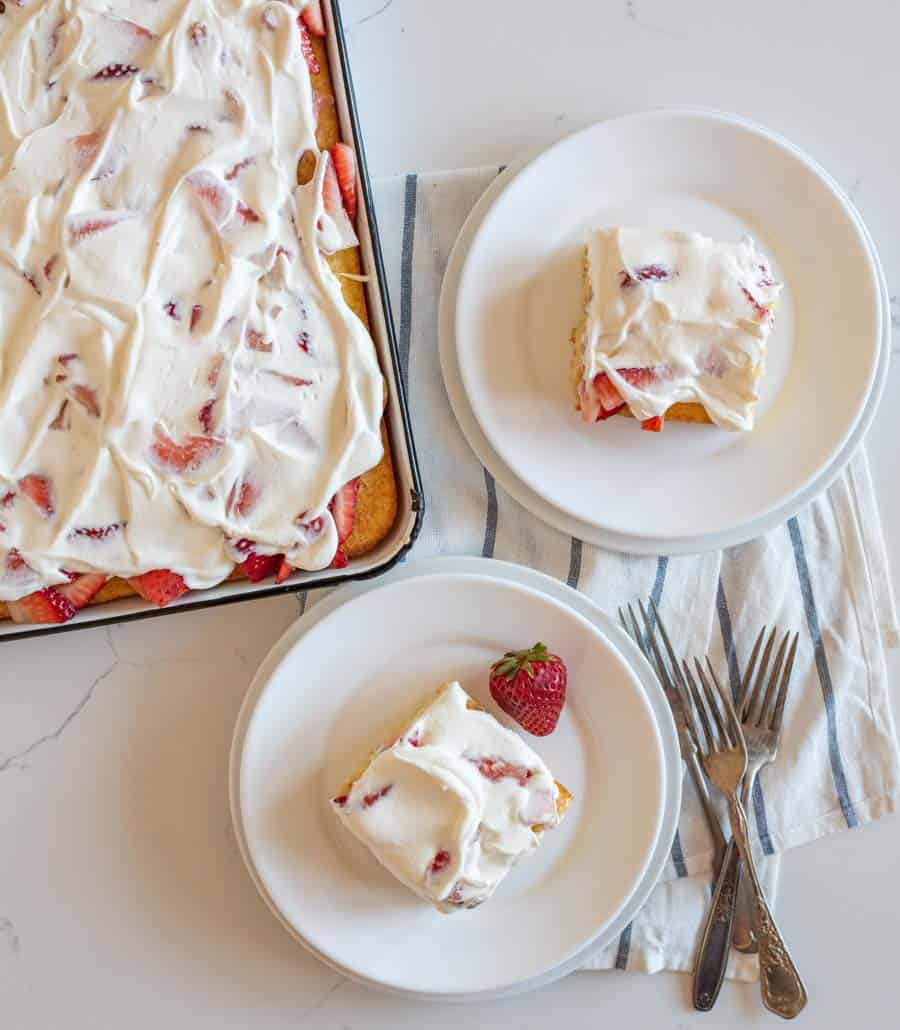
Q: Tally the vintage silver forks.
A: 3